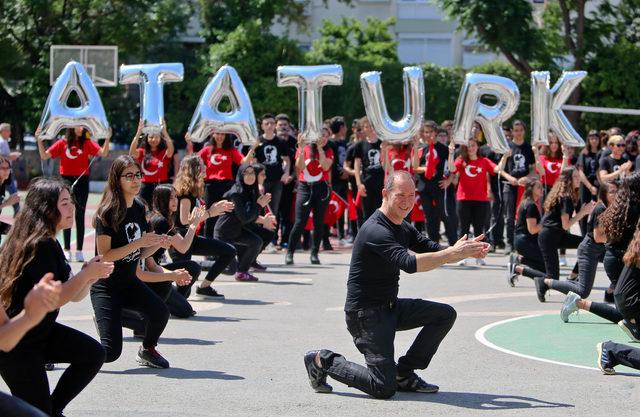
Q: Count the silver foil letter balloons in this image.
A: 7